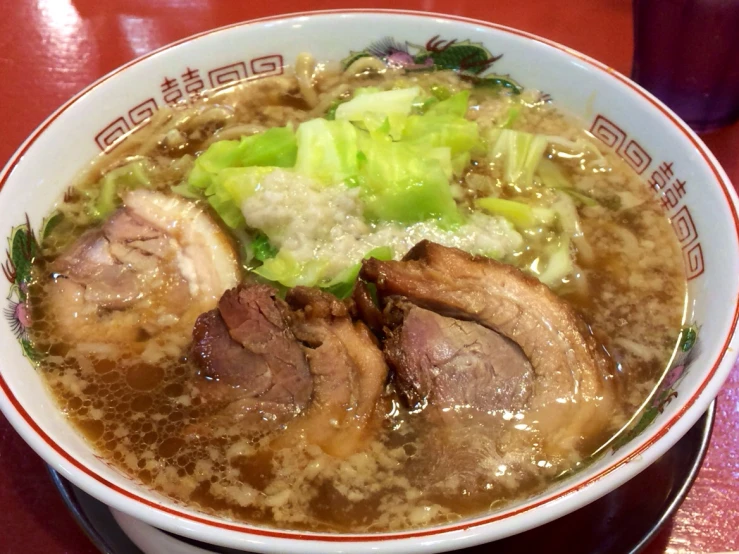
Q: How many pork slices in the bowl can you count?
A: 3